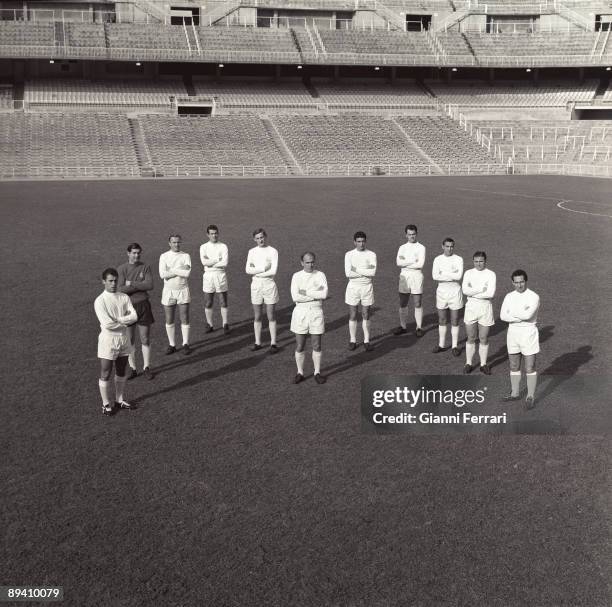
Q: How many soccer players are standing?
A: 11